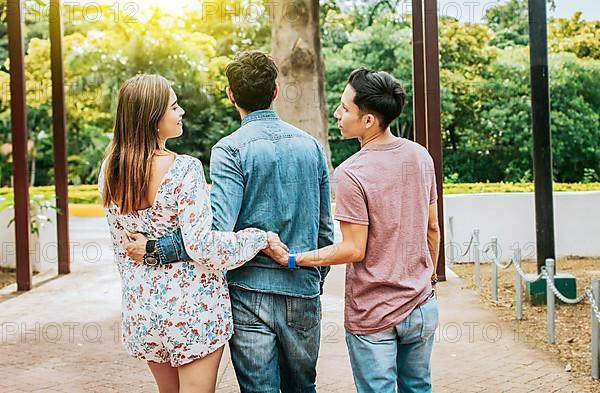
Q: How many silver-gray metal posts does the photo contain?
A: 6